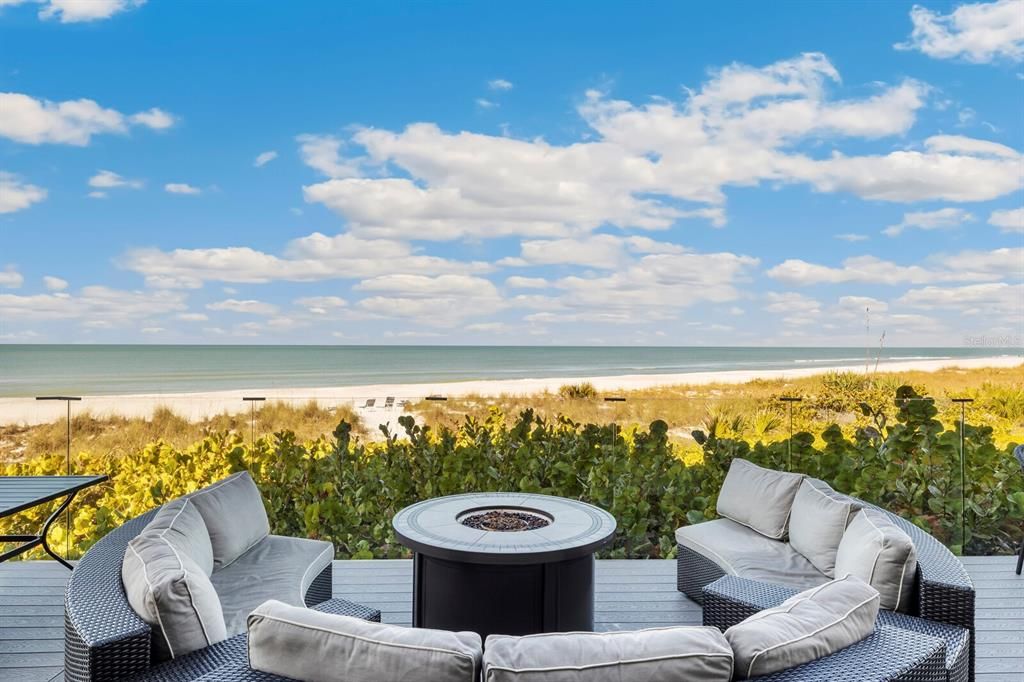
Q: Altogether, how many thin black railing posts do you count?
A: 6